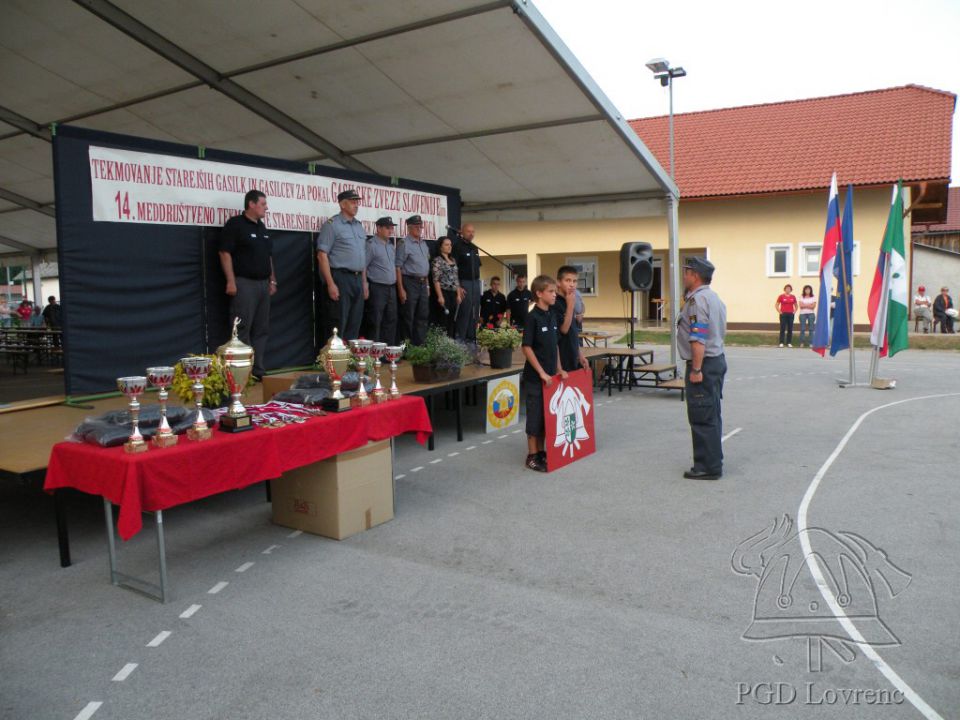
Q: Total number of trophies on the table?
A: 8